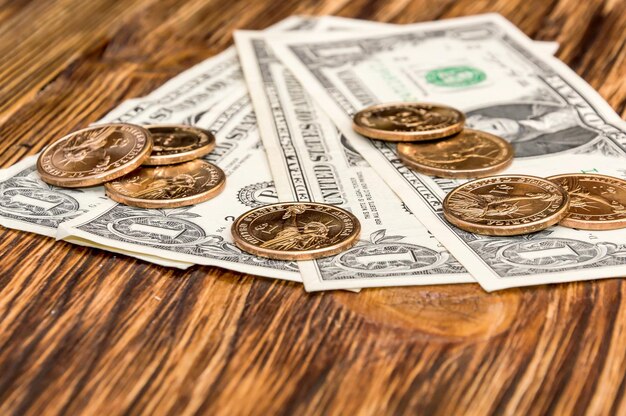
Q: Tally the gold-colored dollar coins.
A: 8